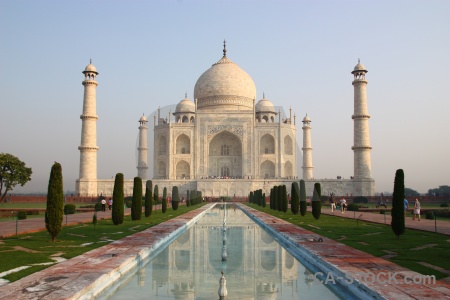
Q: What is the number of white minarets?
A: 4